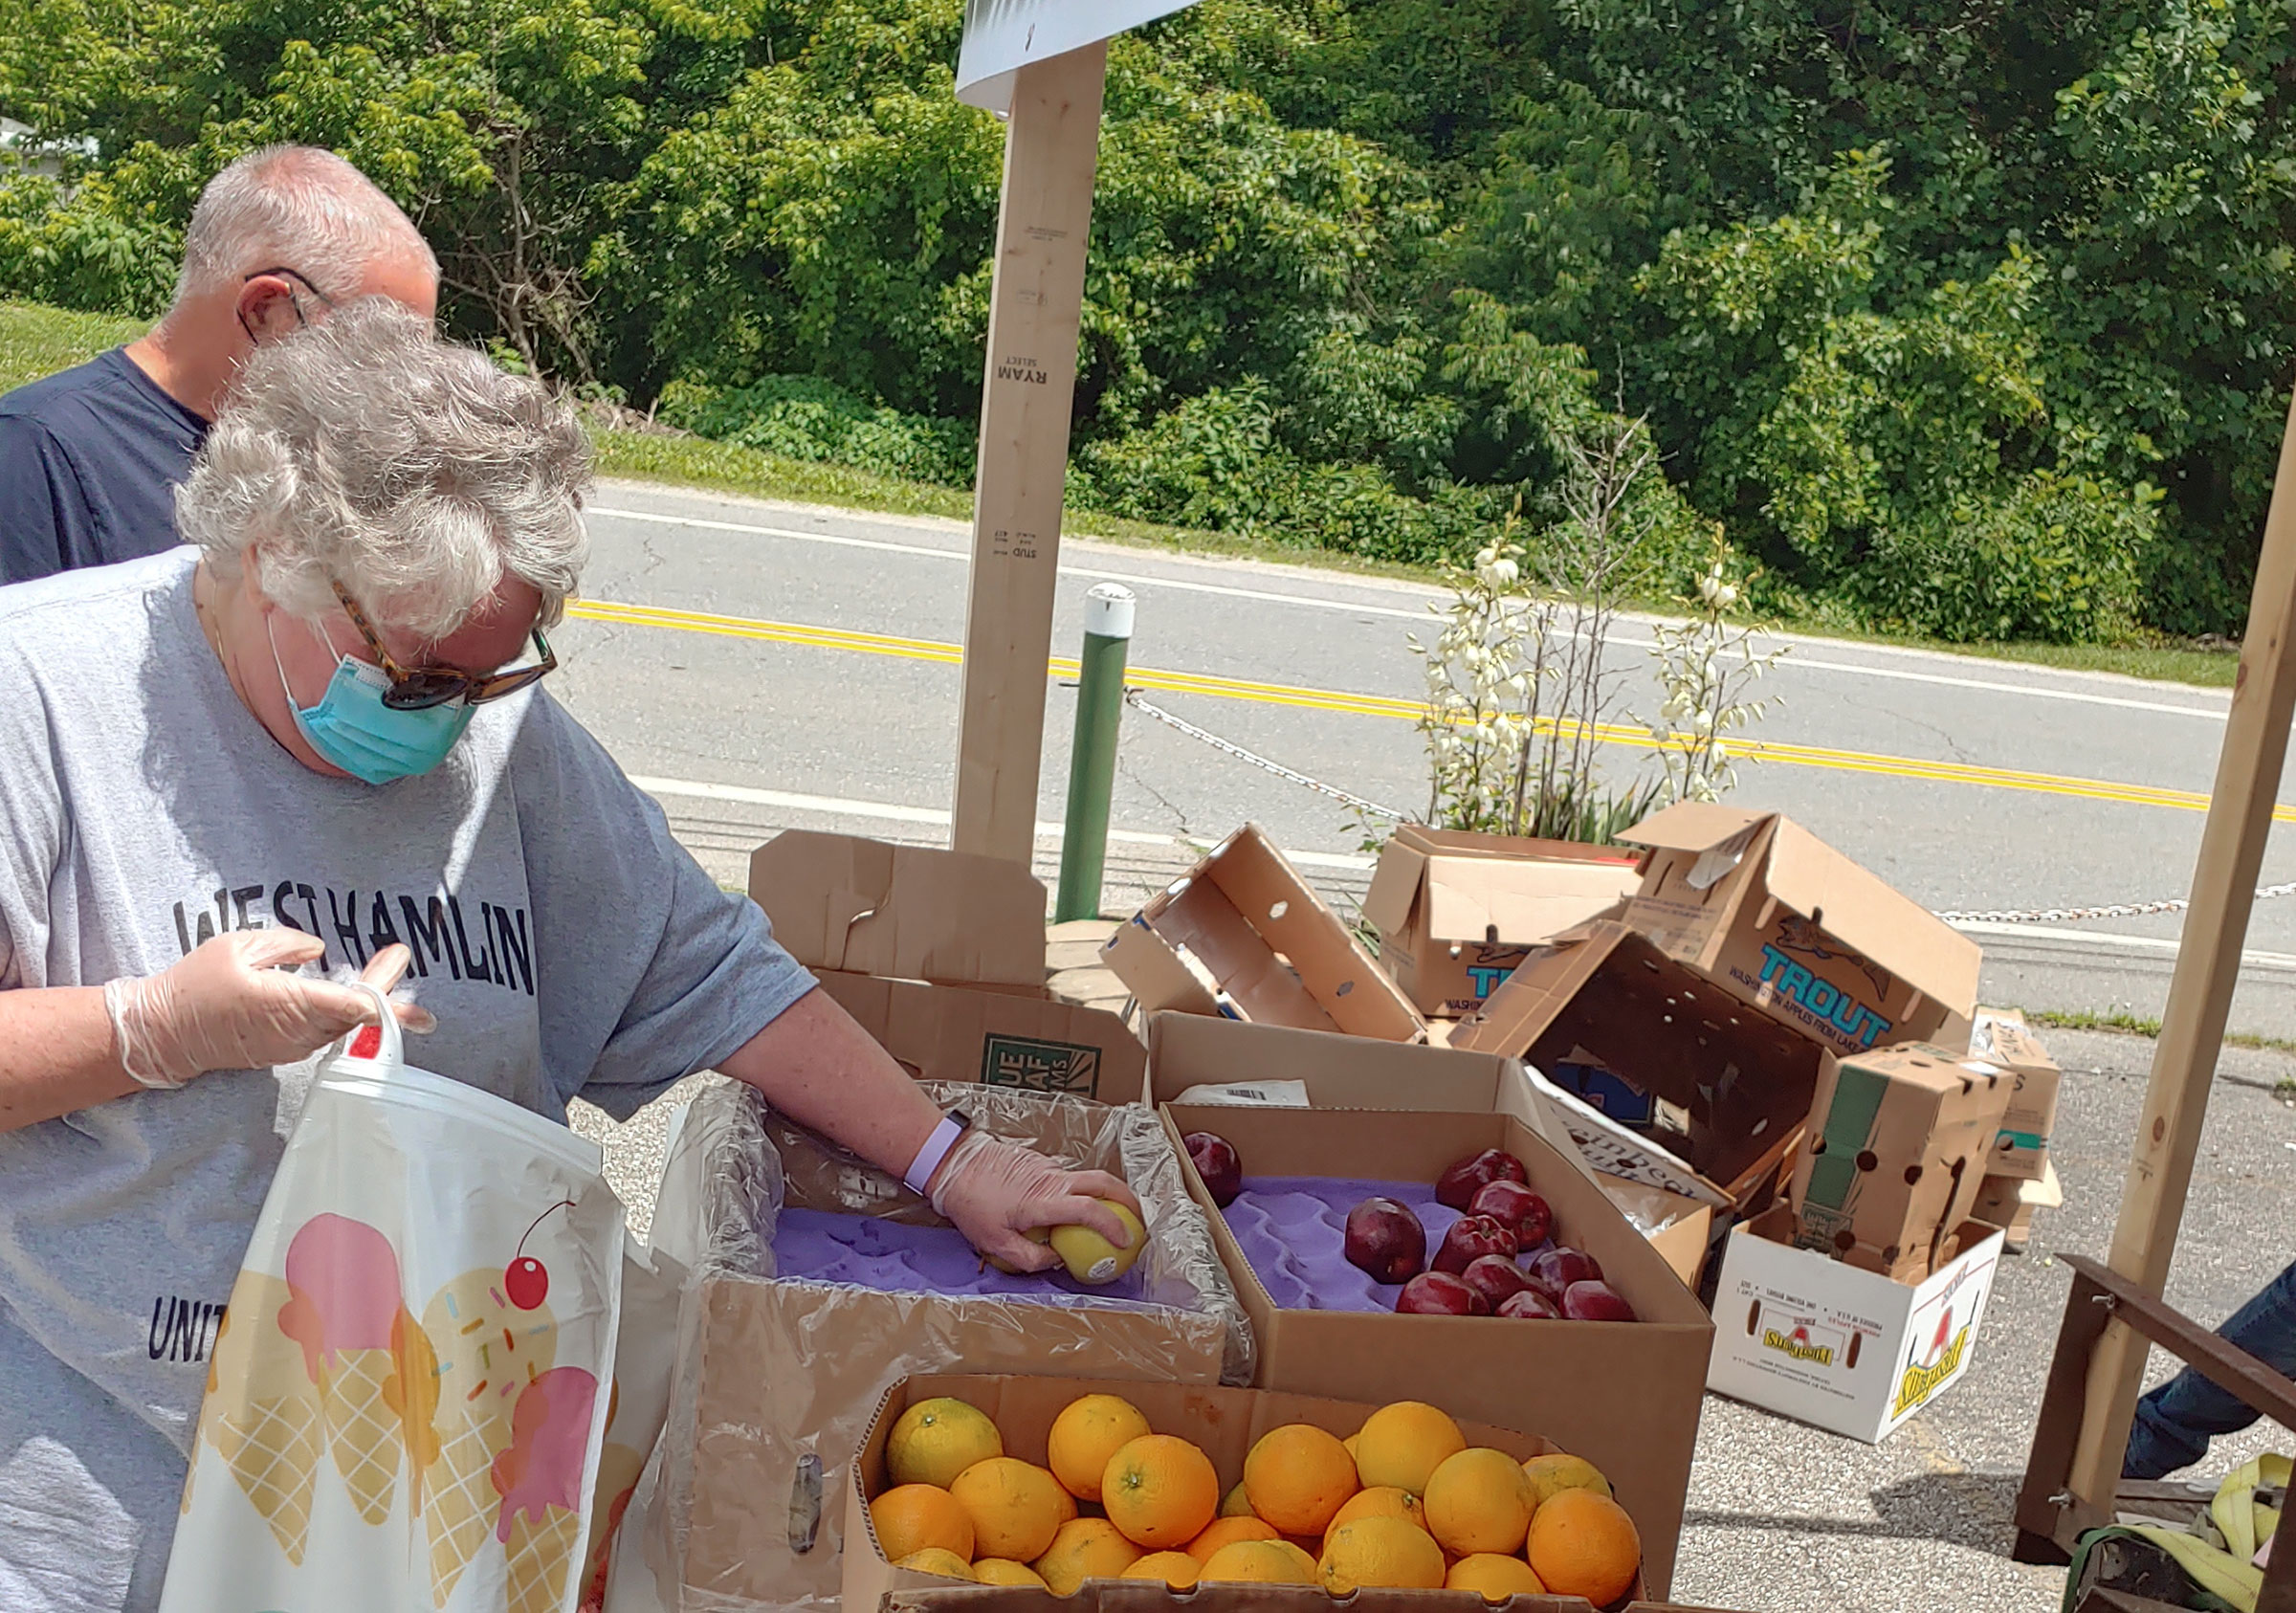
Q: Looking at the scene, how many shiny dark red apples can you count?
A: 10